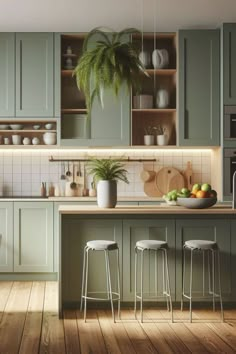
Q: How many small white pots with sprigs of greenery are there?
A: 2